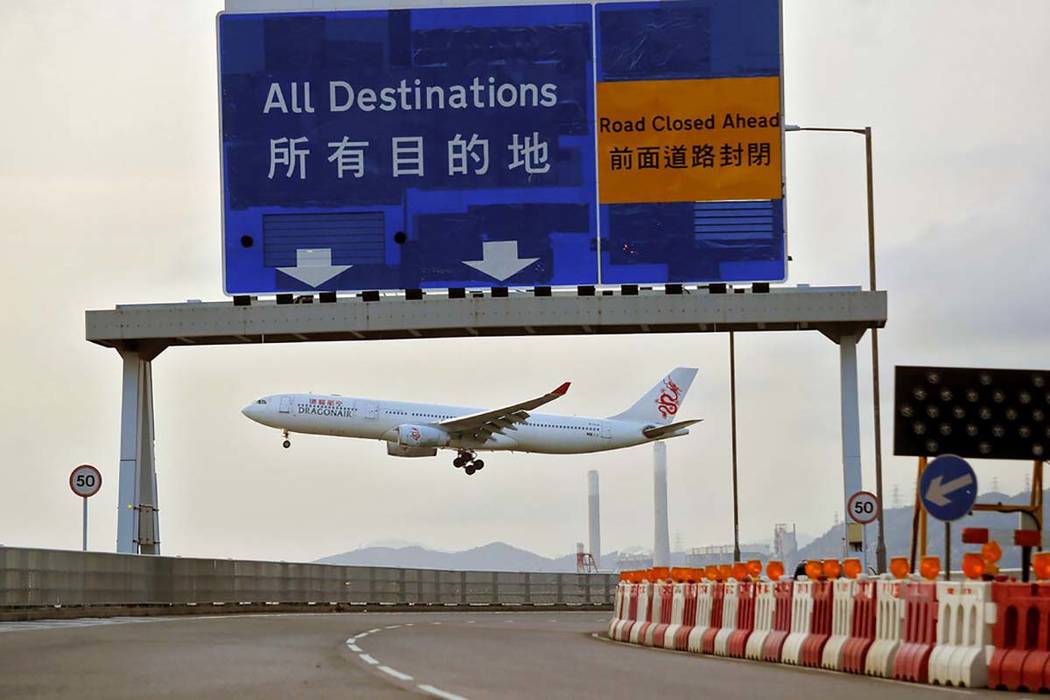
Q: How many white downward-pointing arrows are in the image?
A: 2